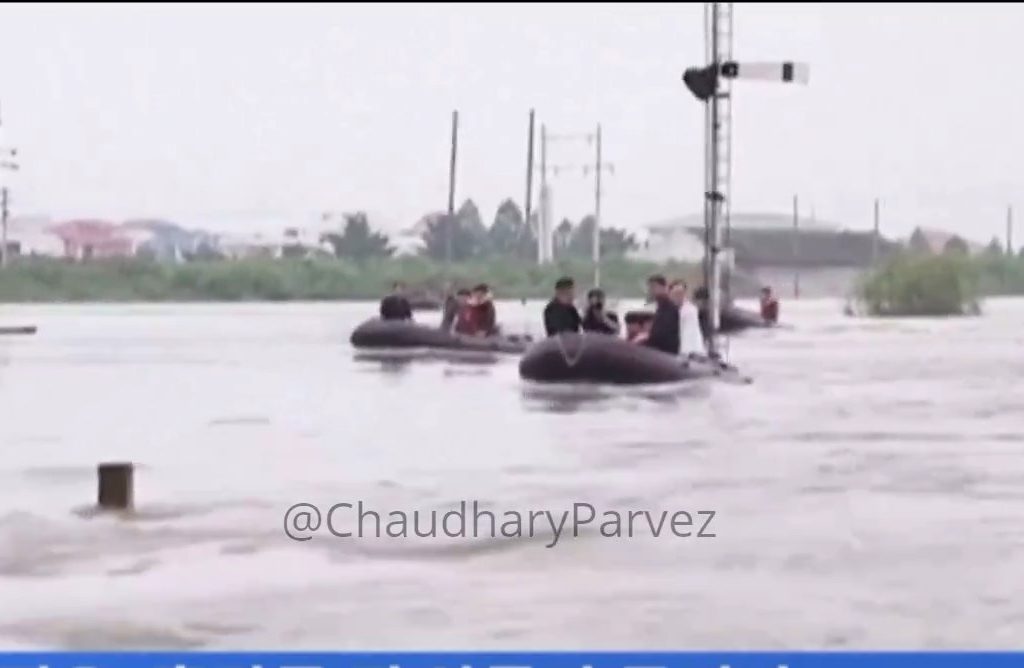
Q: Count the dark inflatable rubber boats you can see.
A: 3